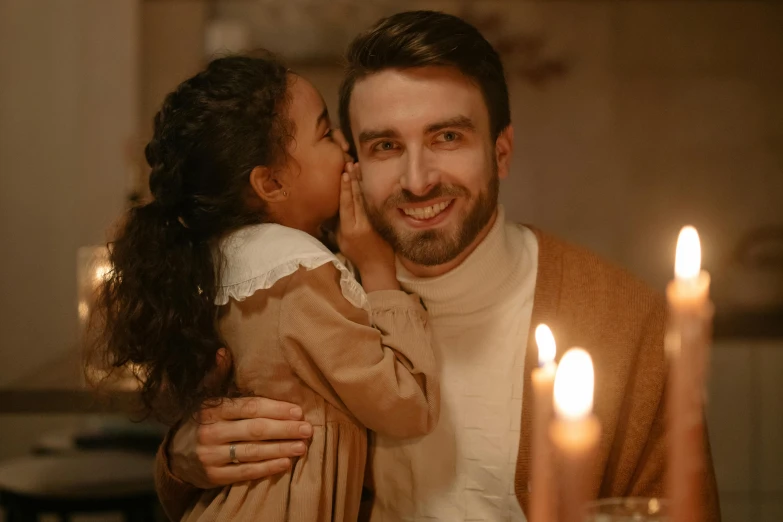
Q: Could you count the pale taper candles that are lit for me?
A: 3